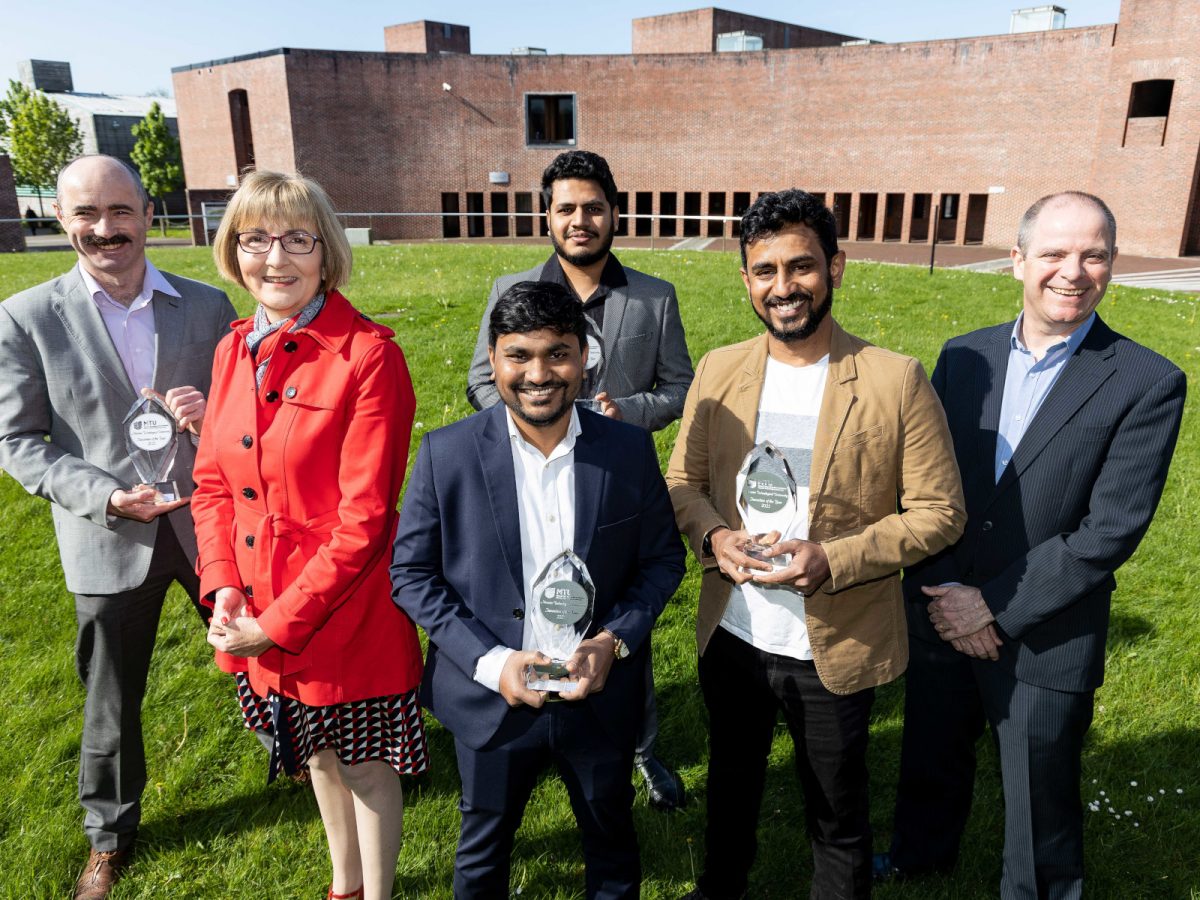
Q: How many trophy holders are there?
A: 4